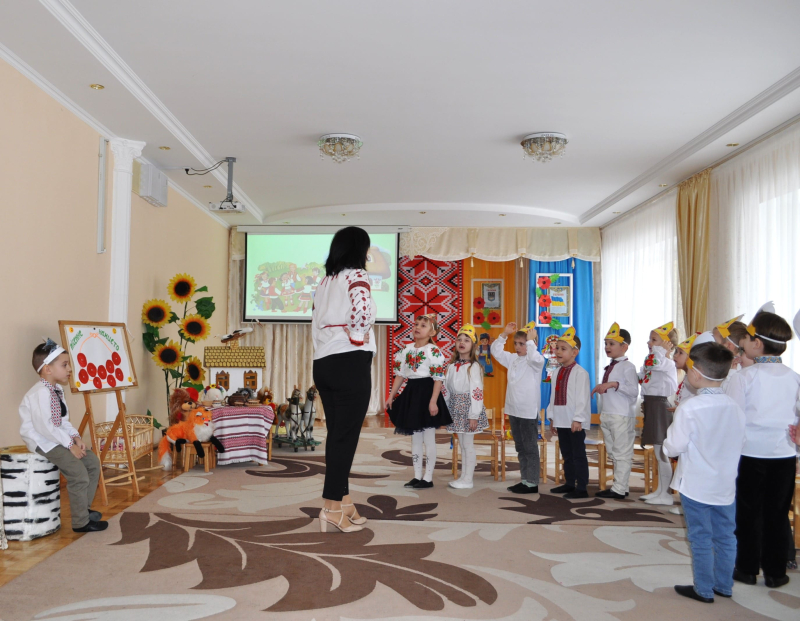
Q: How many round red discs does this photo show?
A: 9